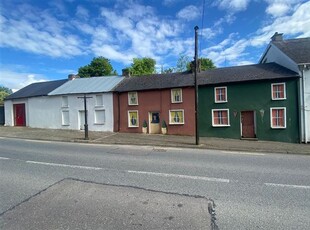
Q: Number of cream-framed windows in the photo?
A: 4